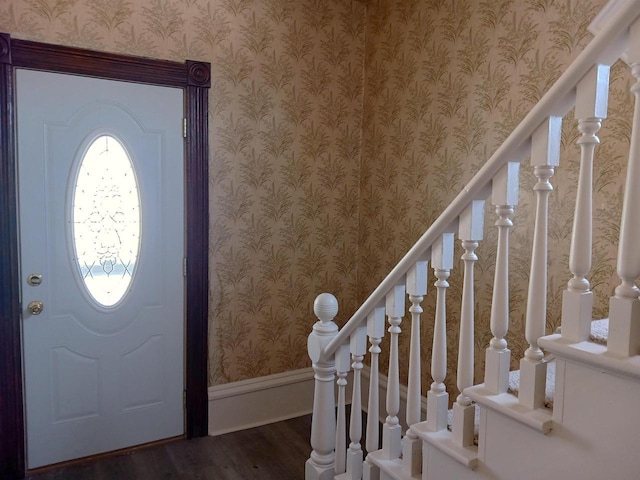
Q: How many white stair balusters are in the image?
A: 11